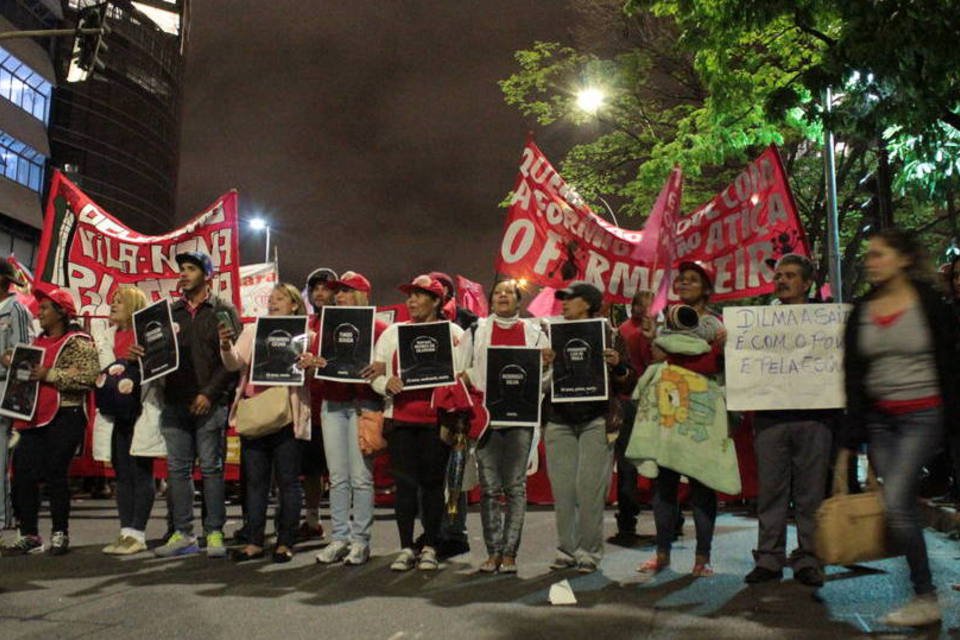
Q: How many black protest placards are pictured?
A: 7